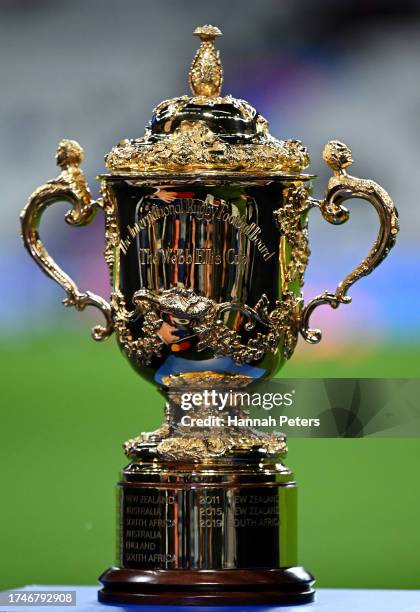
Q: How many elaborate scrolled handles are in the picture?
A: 2